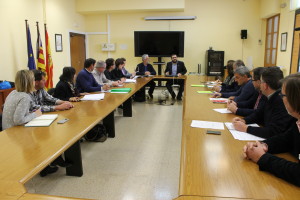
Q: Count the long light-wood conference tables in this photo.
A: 2